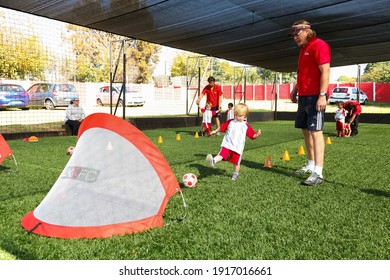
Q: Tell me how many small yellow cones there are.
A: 6